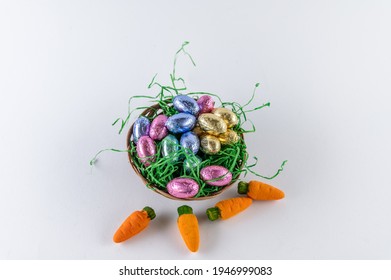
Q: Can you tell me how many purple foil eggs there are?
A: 5